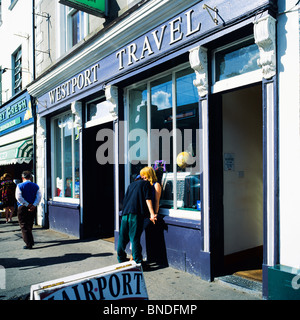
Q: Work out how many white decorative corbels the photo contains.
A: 5